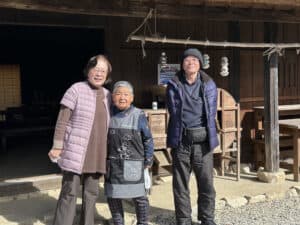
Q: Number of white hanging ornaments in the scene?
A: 3